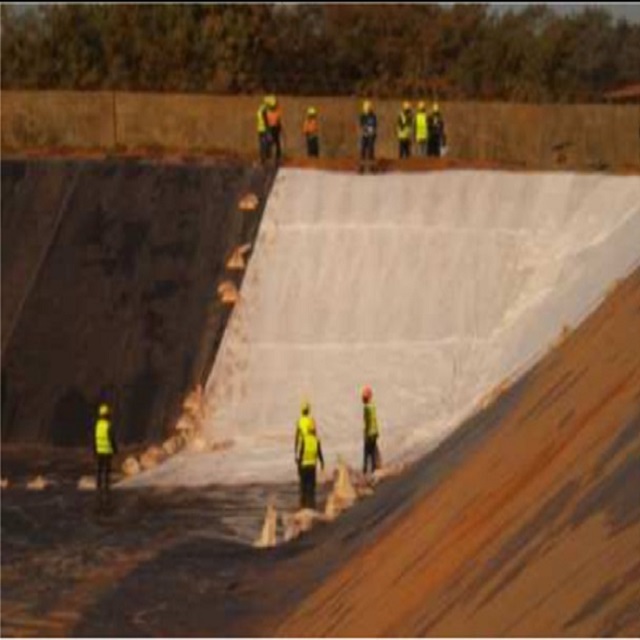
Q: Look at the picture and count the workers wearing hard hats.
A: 11